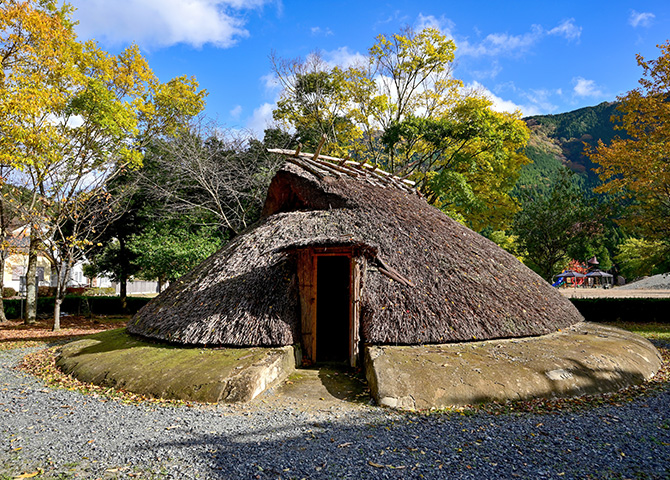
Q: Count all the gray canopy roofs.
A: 2